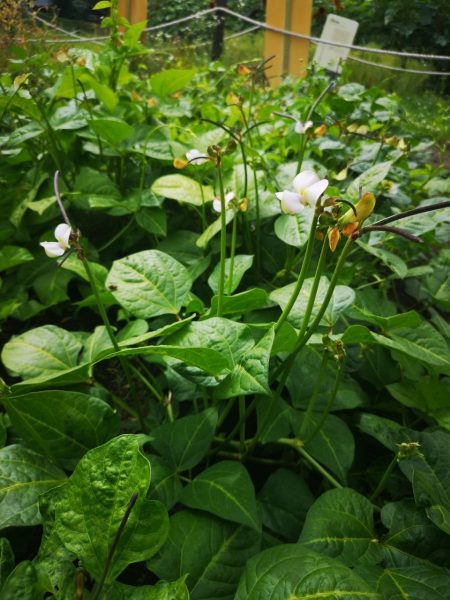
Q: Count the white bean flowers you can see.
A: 5